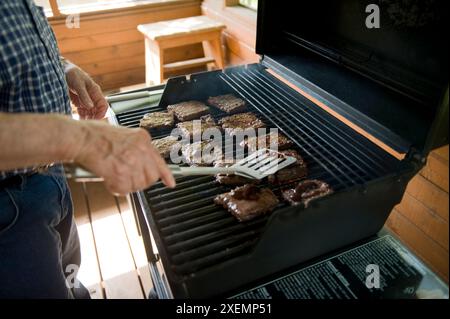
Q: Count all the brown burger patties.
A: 12